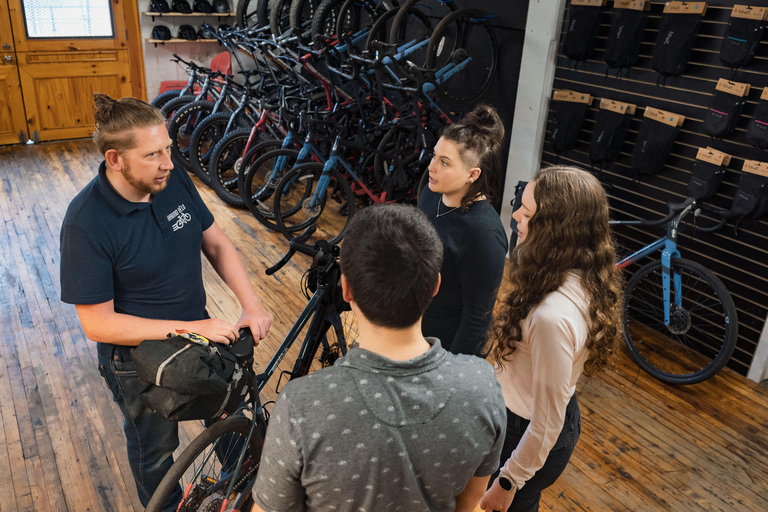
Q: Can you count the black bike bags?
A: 12